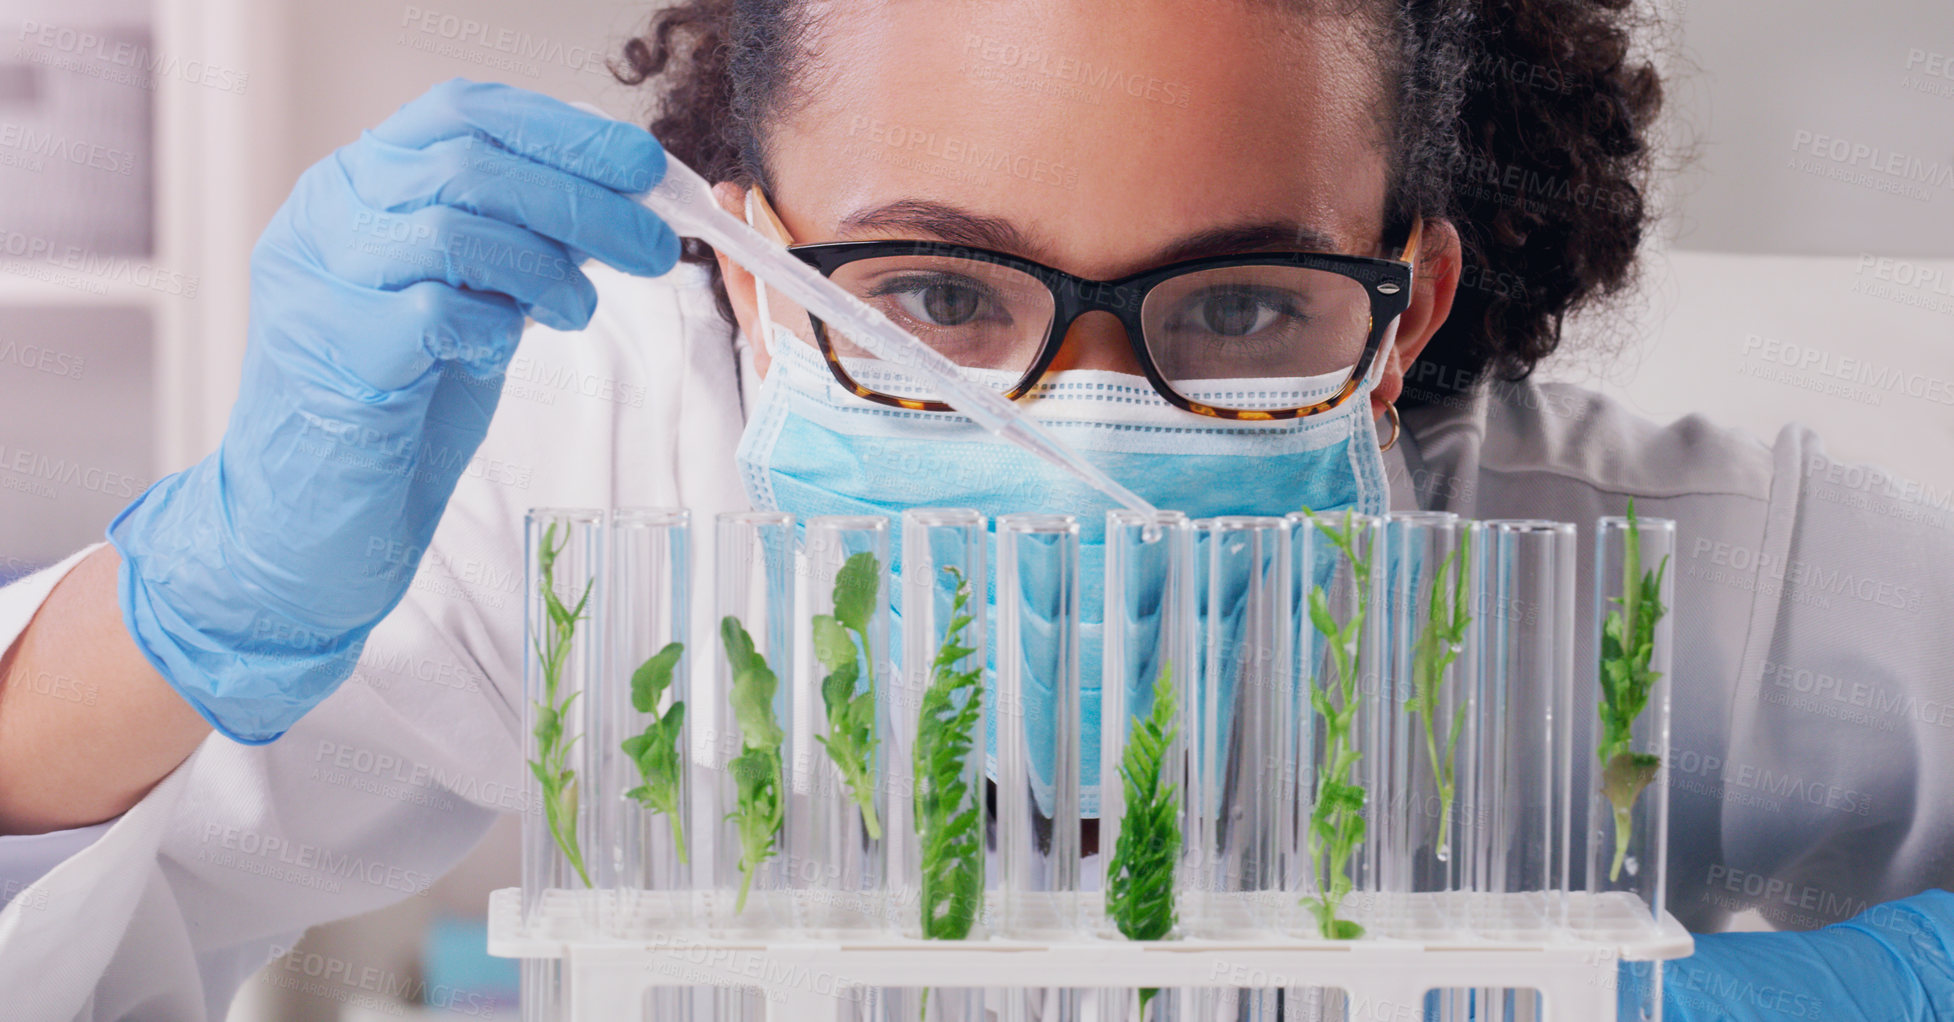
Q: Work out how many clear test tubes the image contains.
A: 12